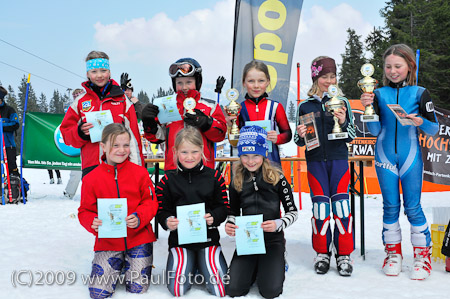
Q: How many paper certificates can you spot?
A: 6